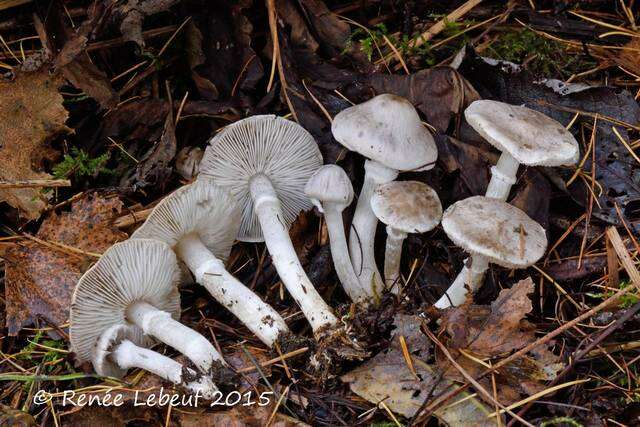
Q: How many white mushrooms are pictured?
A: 9